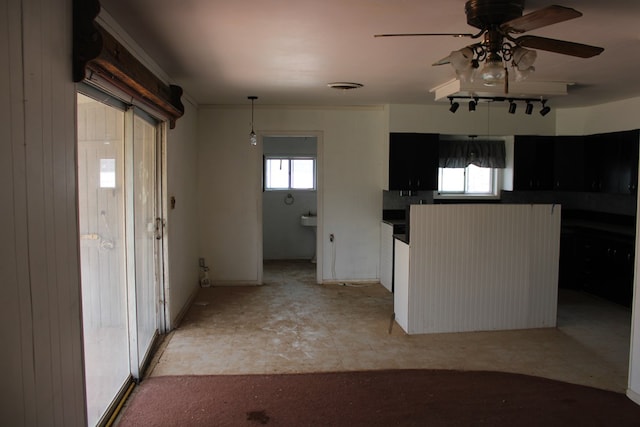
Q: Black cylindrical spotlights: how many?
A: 5